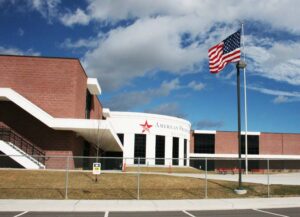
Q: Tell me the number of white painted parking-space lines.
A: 4